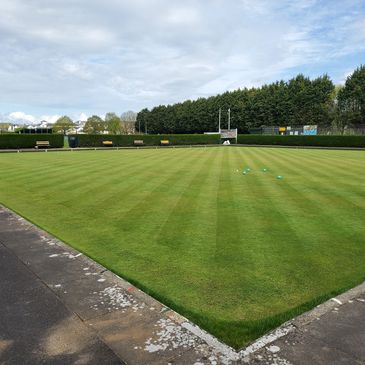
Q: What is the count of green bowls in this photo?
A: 4